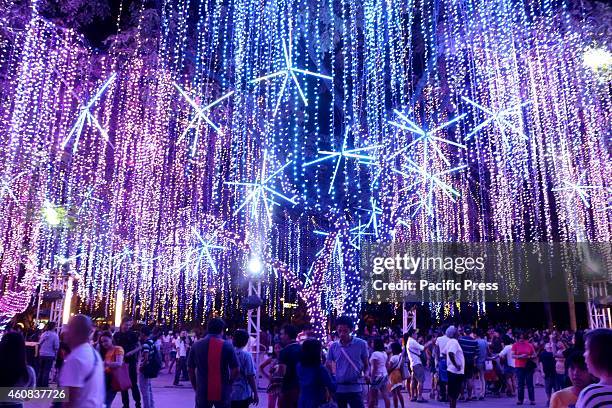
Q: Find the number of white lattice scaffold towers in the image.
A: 4